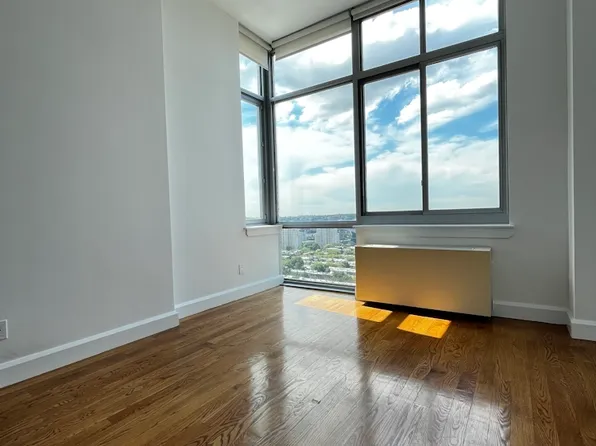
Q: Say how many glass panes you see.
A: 9